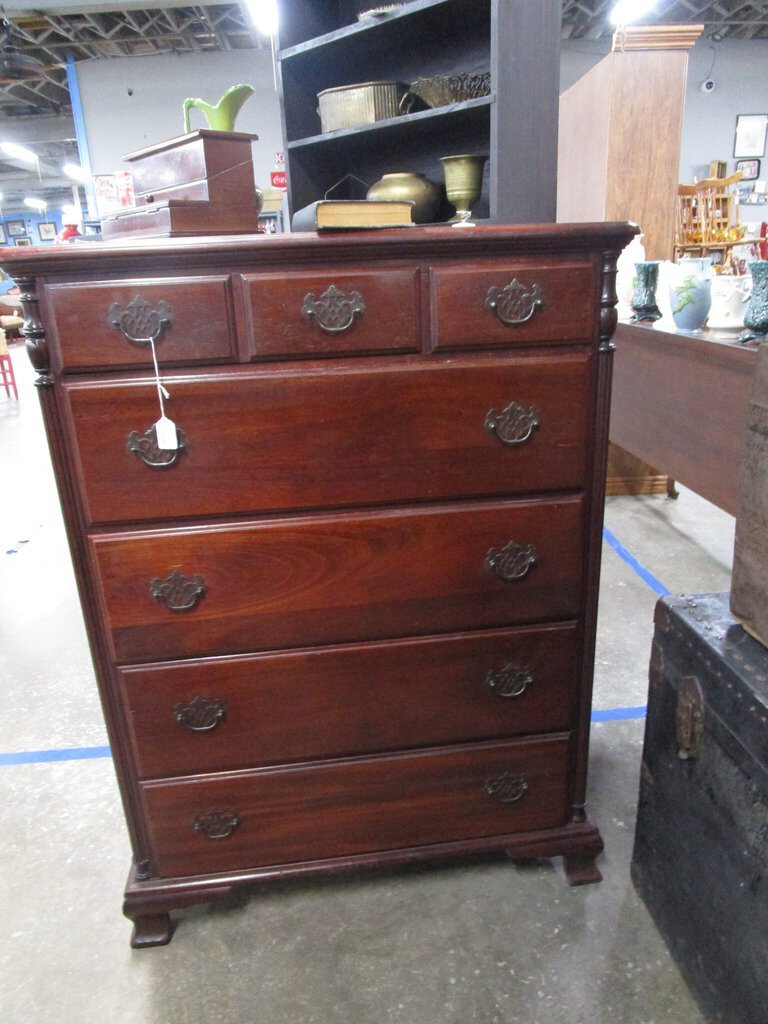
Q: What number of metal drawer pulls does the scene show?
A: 11